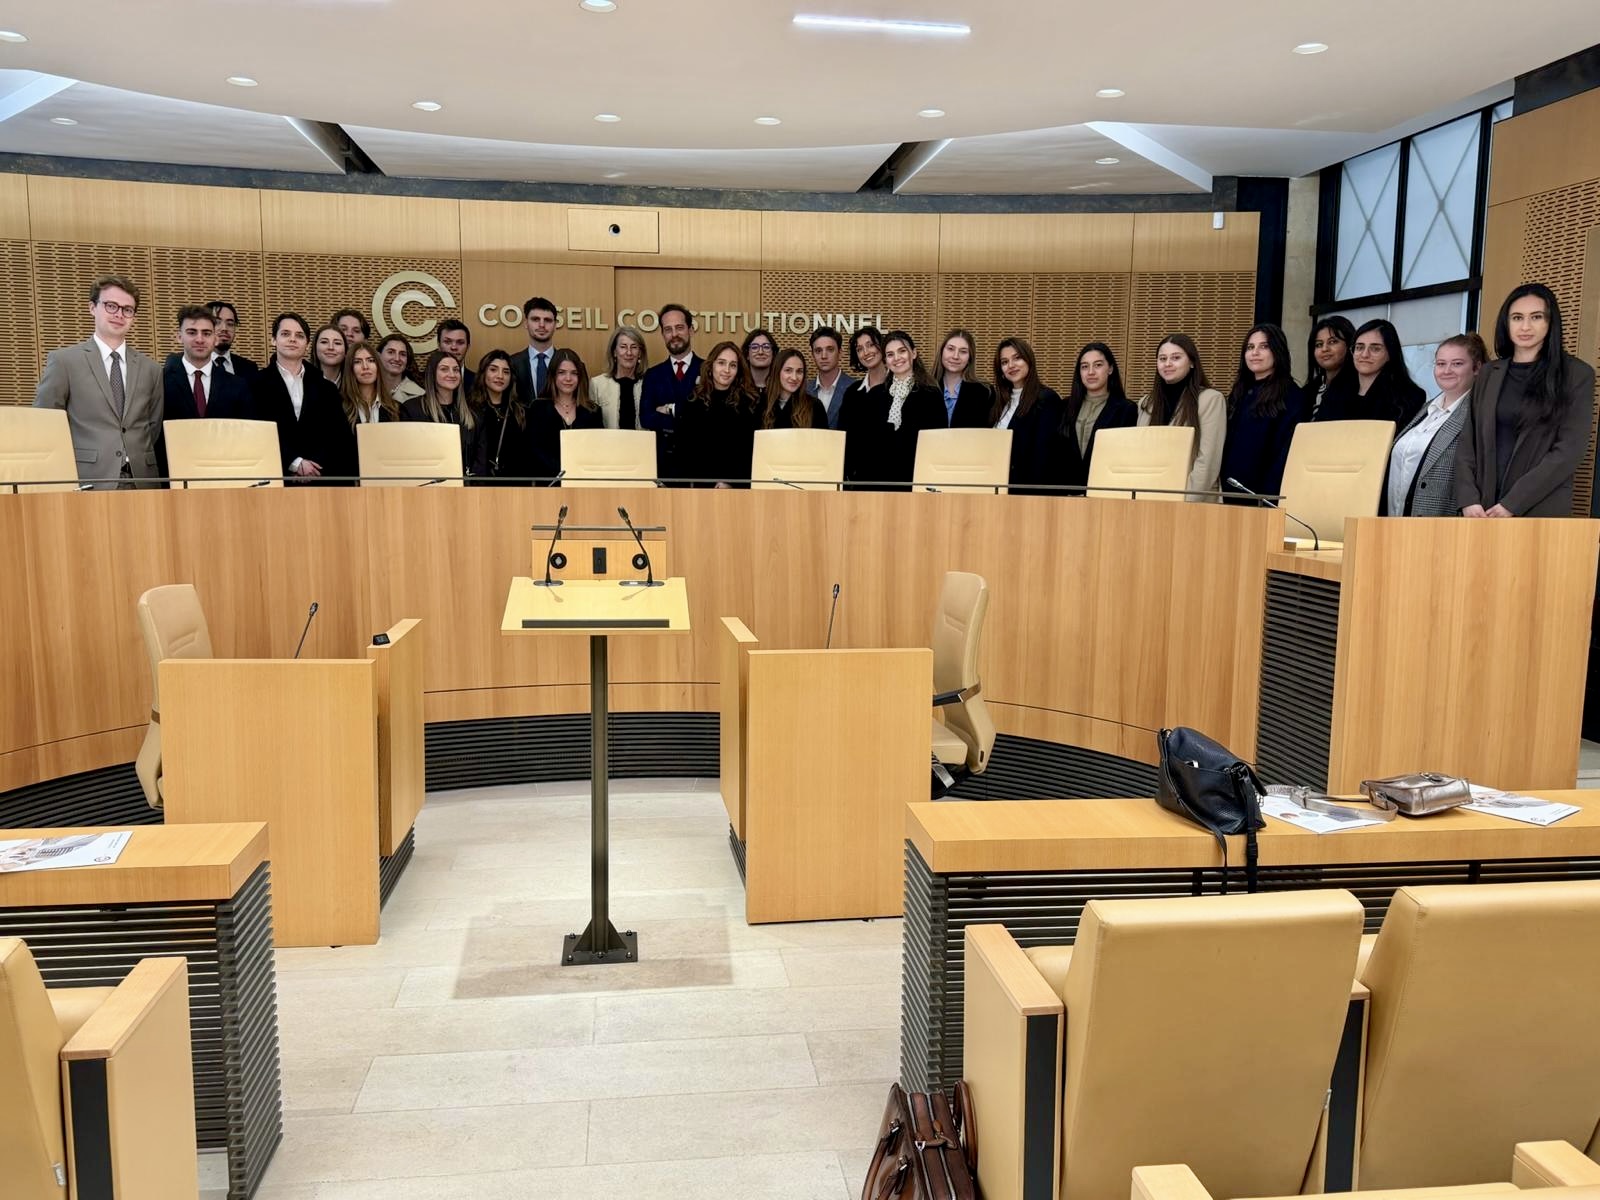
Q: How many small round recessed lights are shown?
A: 11